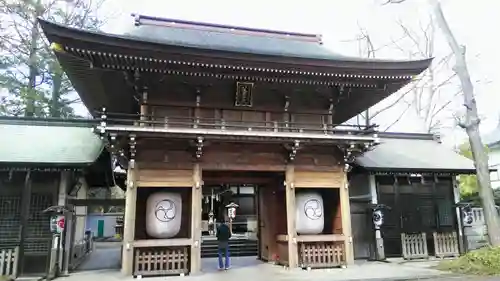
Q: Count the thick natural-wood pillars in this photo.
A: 4